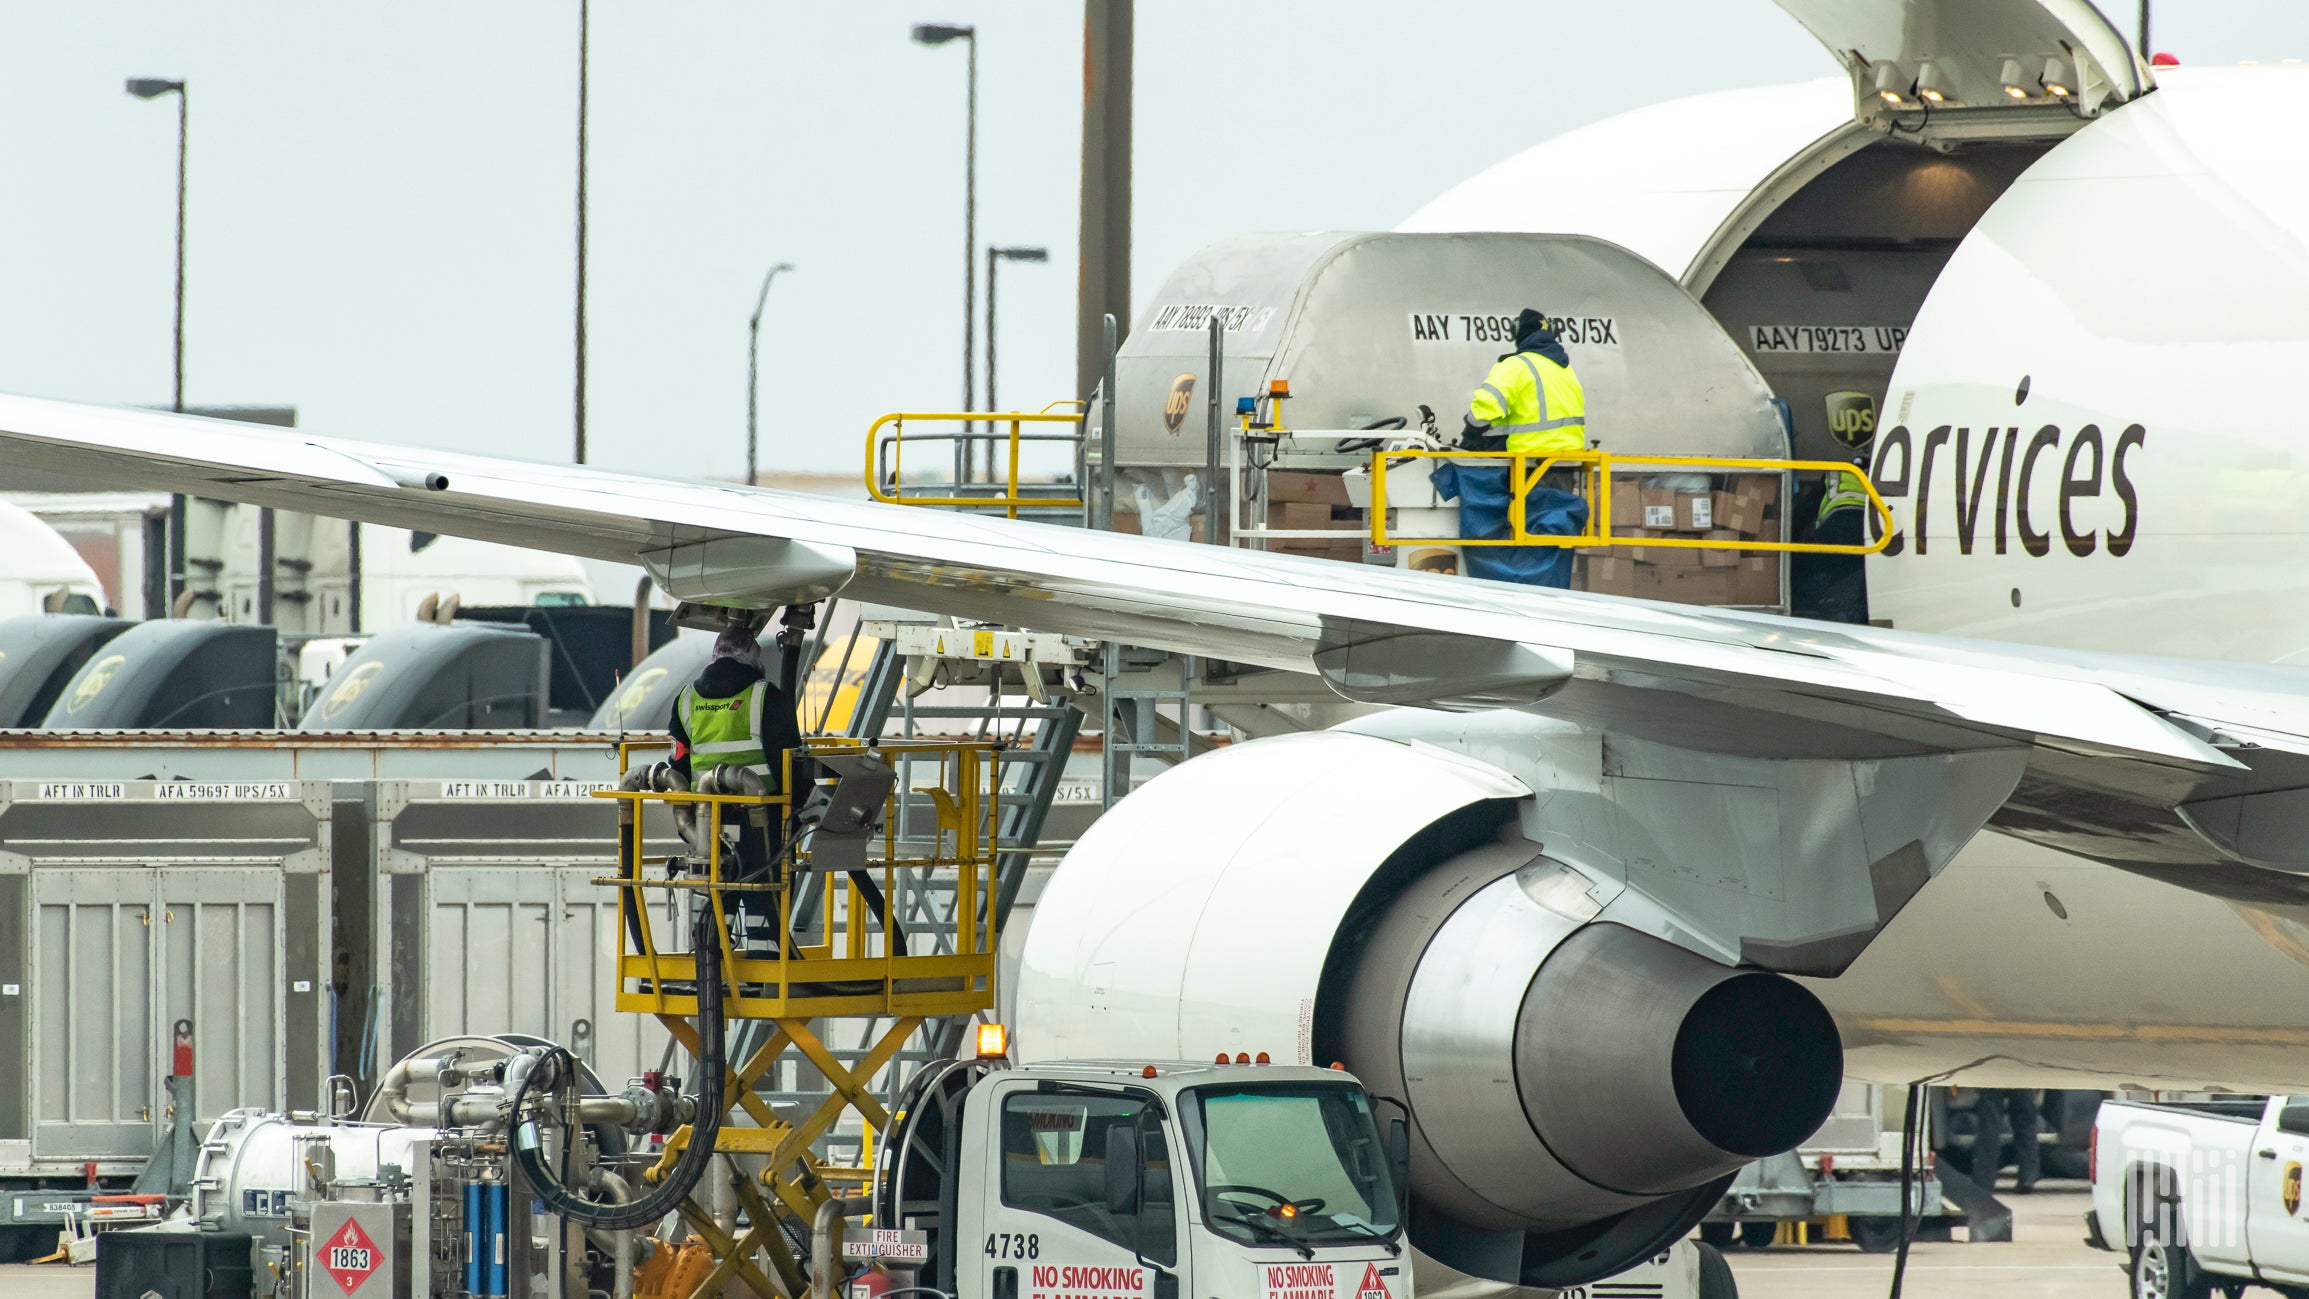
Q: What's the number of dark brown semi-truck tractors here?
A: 4